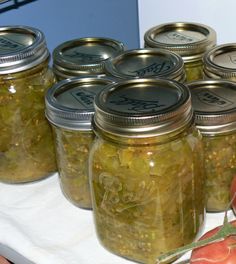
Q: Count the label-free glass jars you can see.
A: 8